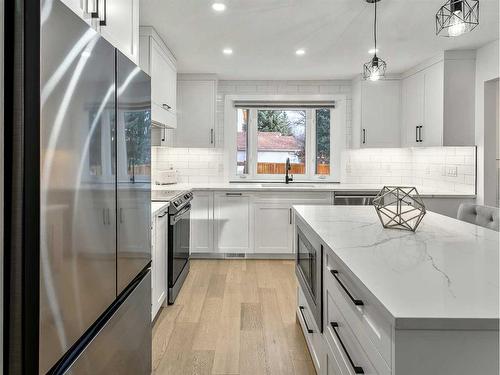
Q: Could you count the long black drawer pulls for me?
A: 3